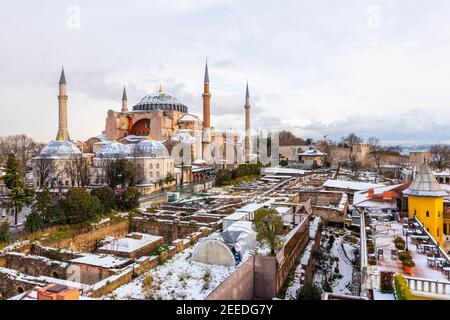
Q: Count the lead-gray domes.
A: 4